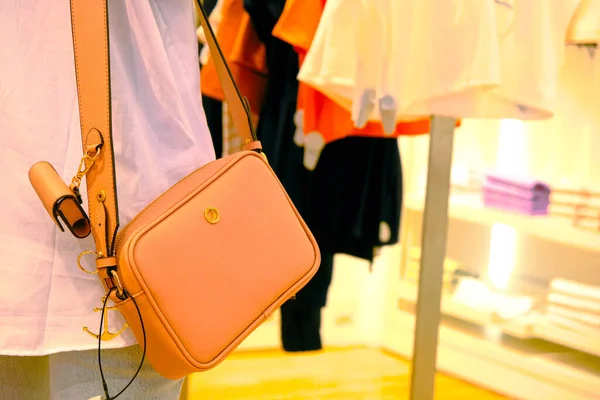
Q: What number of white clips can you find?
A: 4